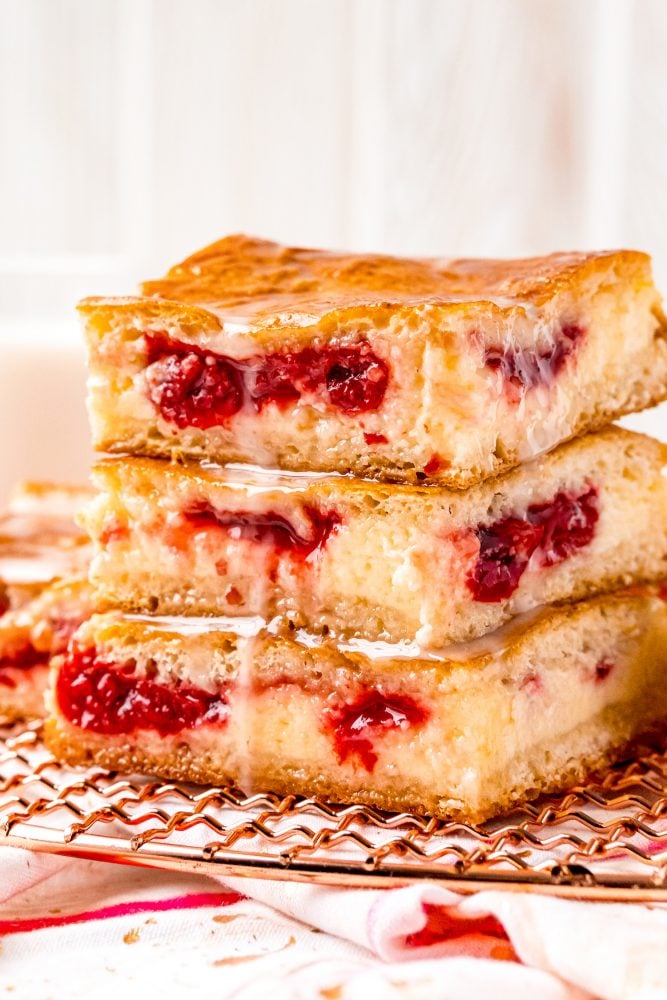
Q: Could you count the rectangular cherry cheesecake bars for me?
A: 3